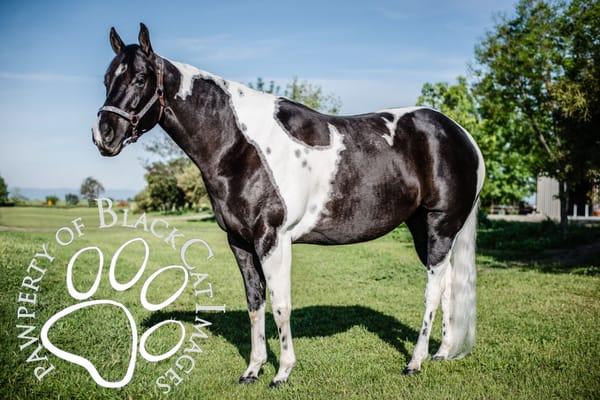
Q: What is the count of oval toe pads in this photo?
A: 4